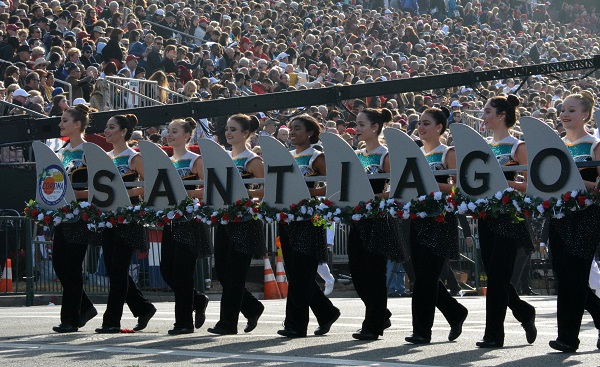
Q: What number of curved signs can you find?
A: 9